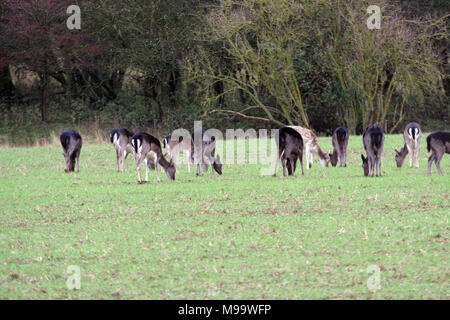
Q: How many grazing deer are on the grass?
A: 11